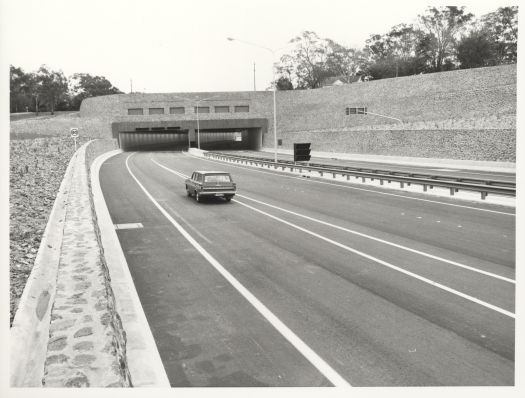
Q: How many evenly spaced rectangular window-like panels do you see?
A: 6